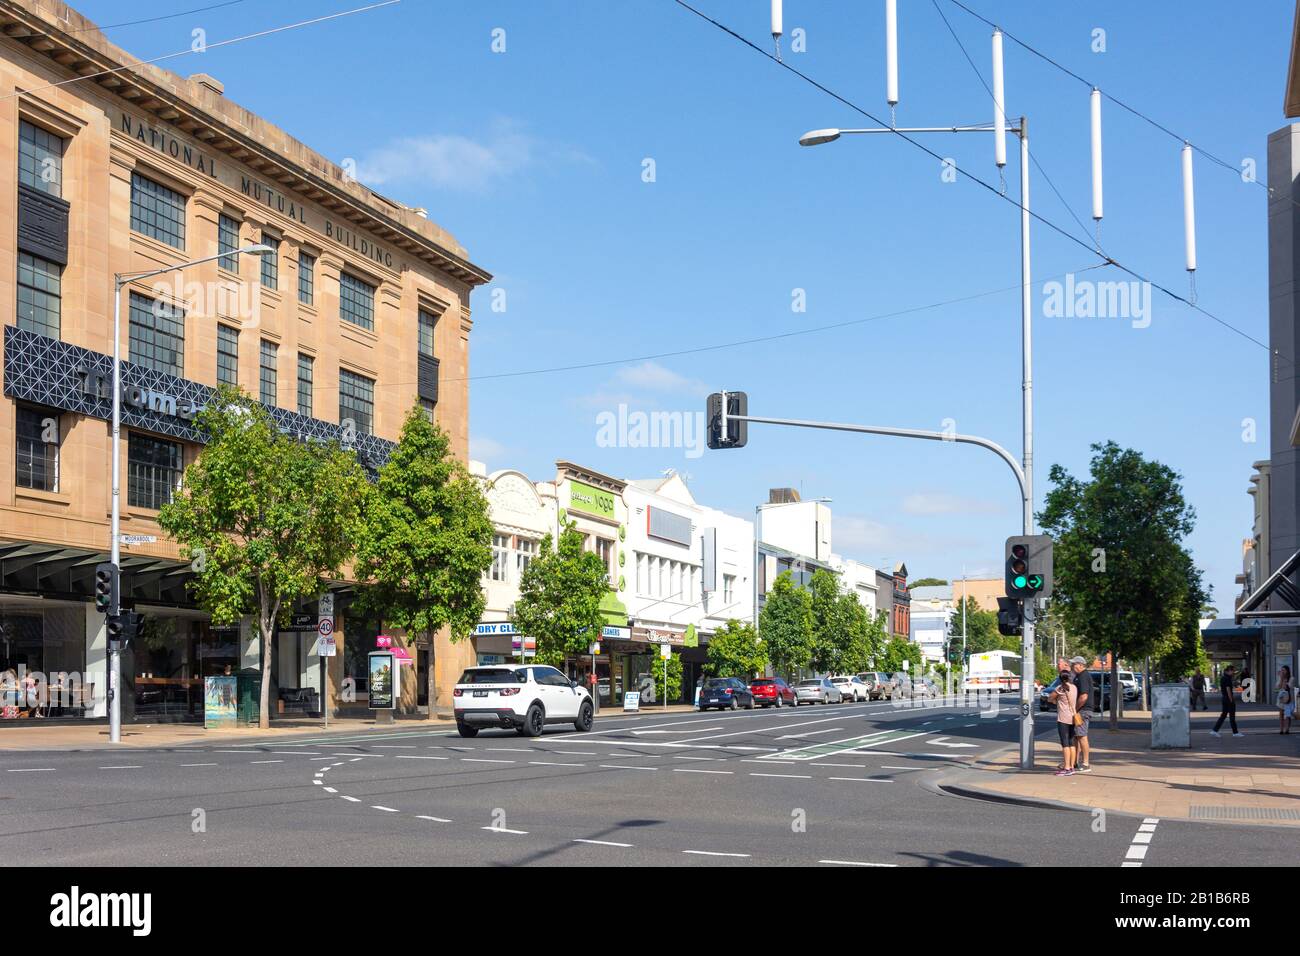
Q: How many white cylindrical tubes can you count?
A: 5